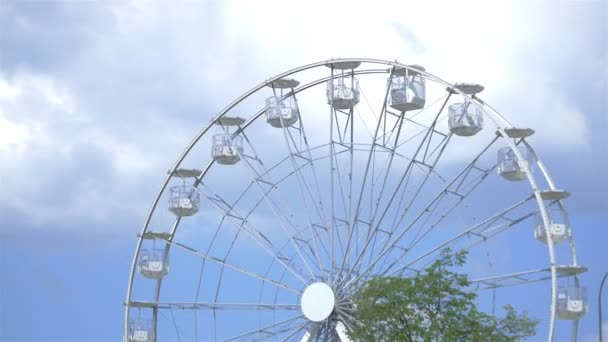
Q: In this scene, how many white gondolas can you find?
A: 11